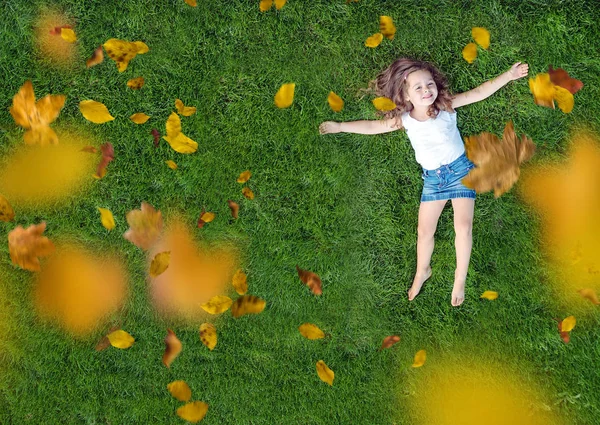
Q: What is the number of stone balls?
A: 0